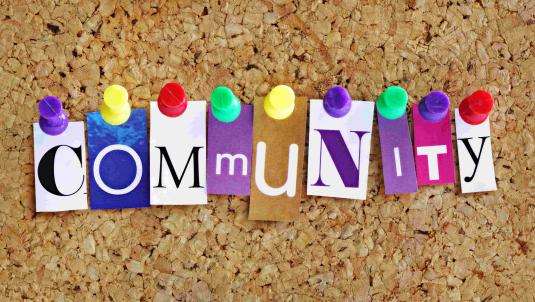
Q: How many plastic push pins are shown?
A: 9